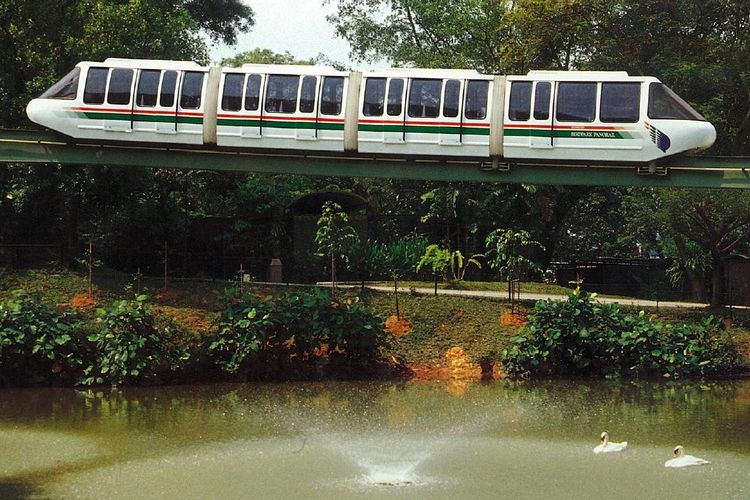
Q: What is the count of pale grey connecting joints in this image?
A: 3